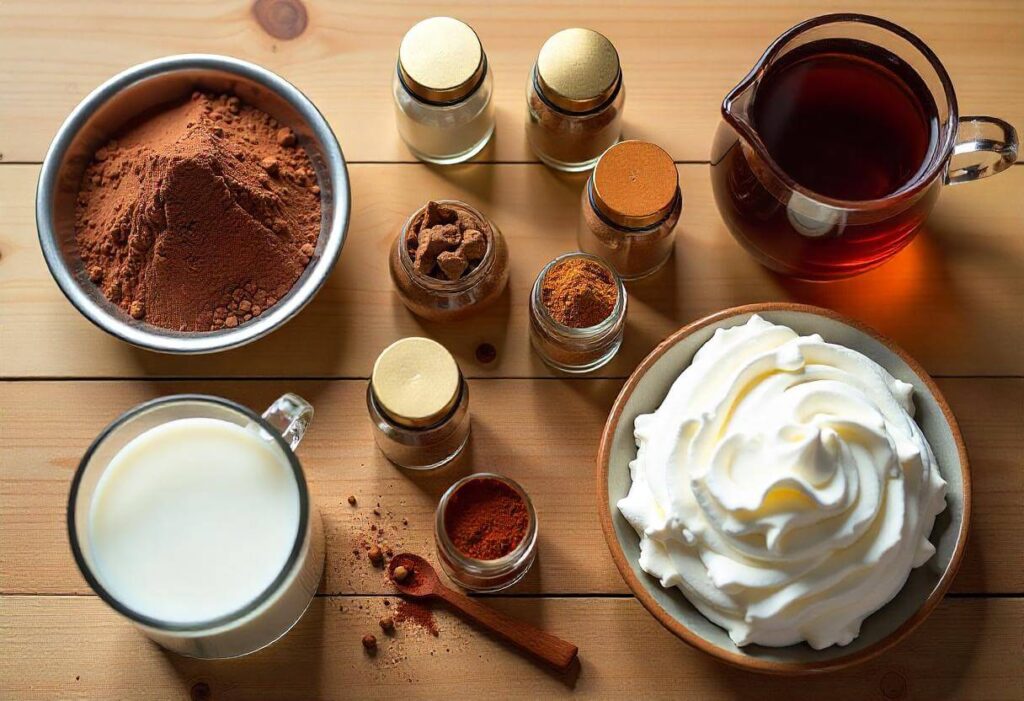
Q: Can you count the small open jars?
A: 3